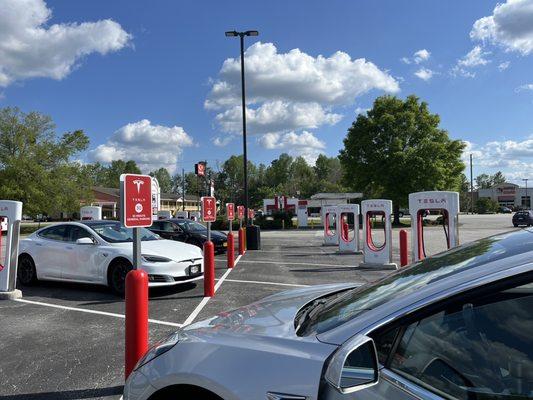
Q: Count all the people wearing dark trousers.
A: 0